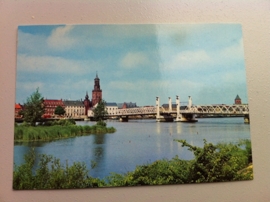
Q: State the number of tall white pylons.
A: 4